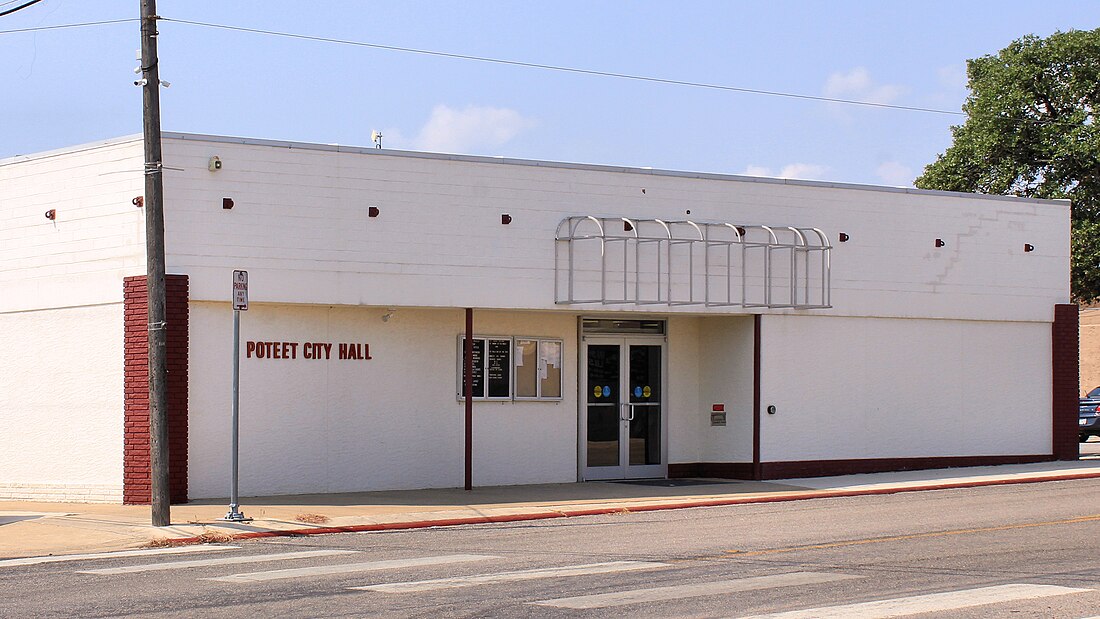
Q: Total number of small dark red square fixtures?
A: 10